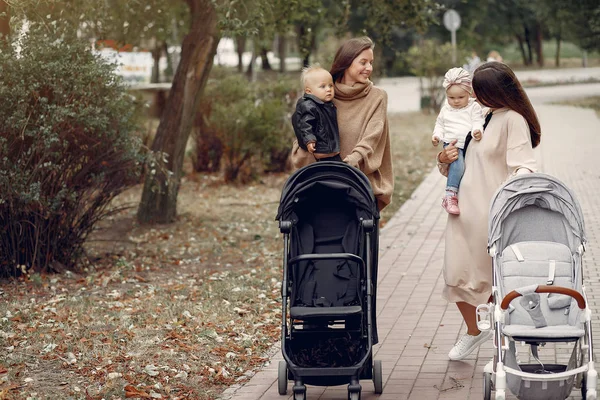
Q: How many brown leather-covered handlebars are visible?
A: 1